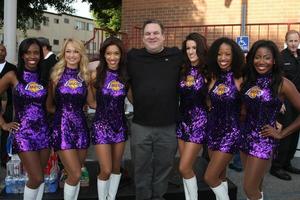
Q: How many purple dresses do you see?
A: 6